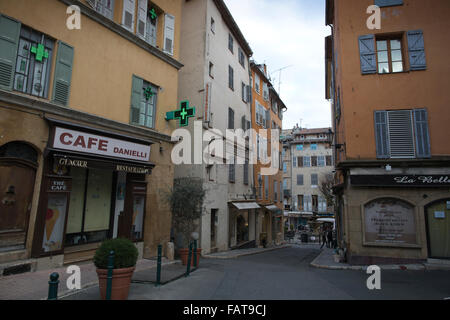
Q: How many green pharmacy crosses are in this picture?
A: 4